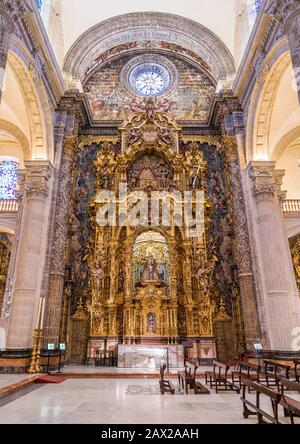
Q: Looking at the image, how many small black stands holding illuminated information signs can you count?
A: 3